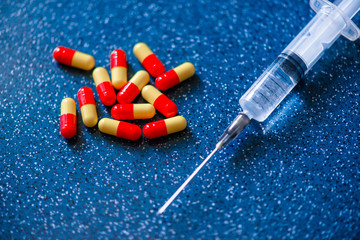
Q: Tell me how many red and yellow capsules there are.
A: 12